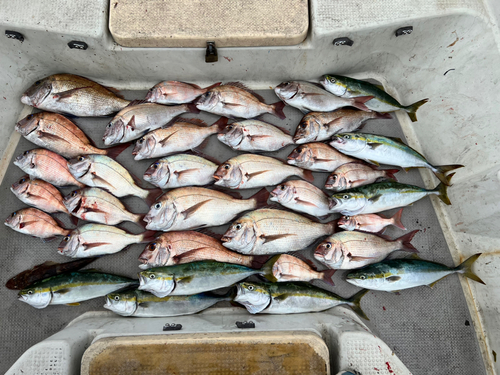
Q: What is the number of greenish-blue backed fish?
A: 8